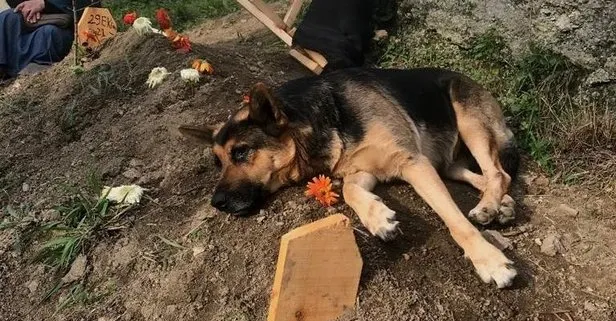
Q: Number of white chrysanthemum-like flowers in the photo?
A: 4